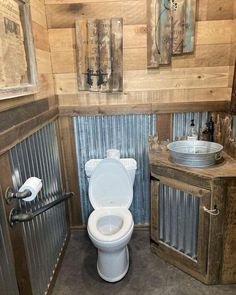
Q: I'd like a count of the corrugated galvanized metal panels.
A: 5